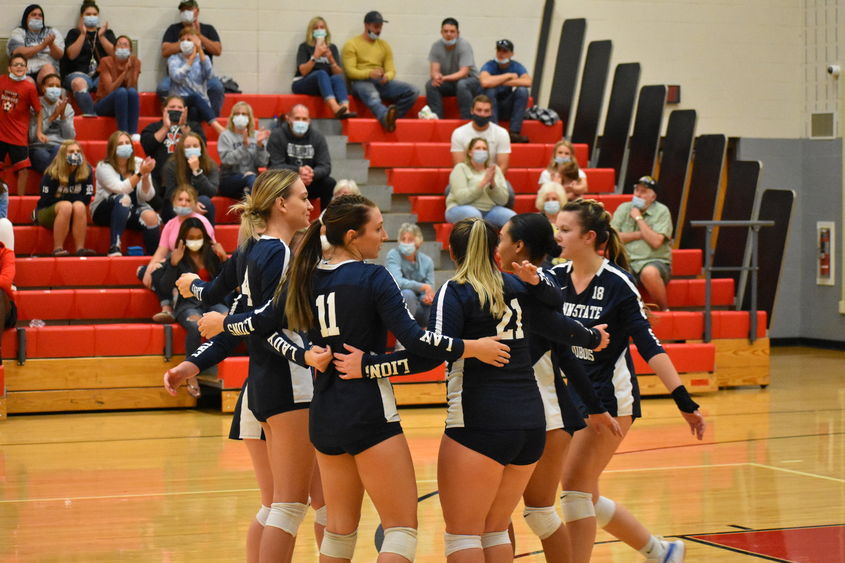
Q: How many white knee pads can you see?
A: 10